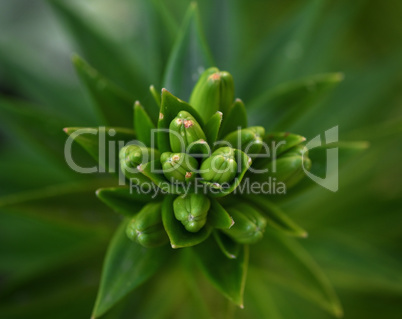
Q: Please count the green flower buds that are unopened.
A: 10